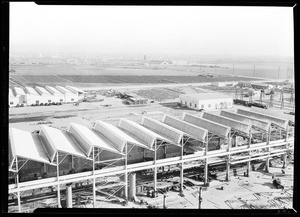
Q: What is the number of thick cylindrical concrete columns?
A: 2